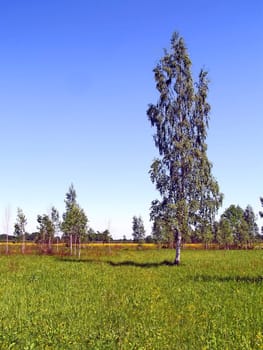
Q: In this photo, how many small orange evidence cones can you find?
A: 0